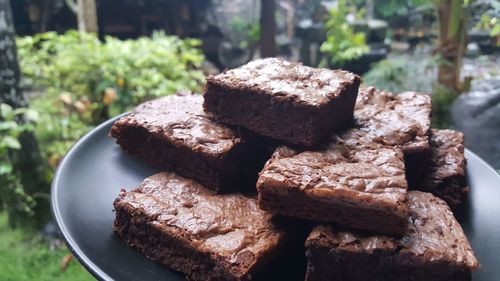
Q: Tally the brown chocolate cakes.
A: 7